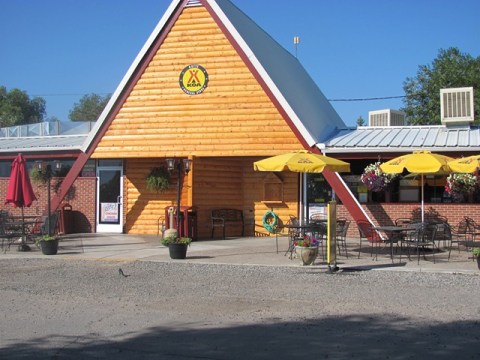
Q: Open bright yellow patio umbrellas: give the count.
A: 3